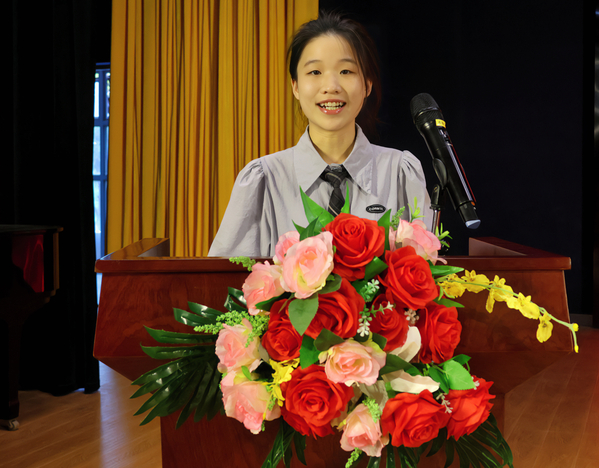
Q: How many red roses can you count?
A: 9